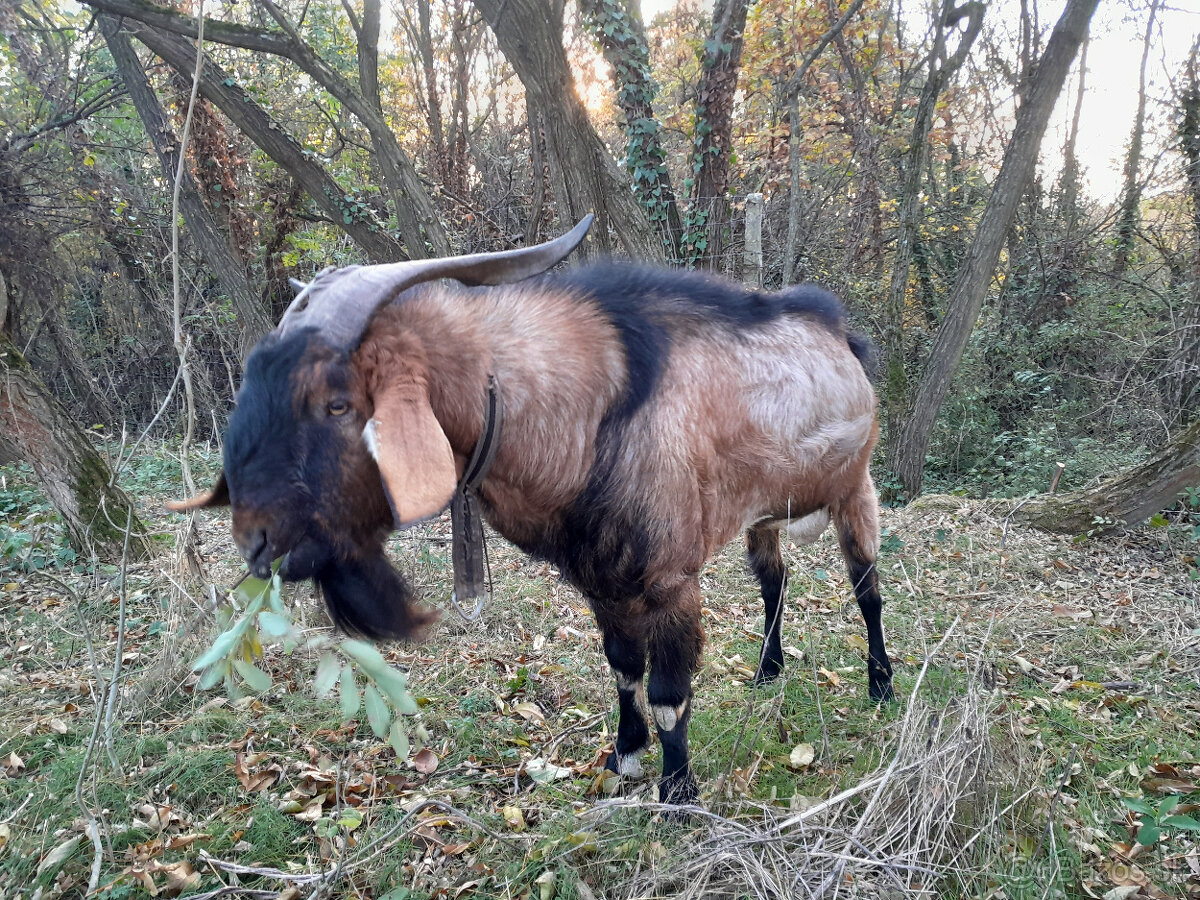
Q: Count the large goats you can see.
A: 1